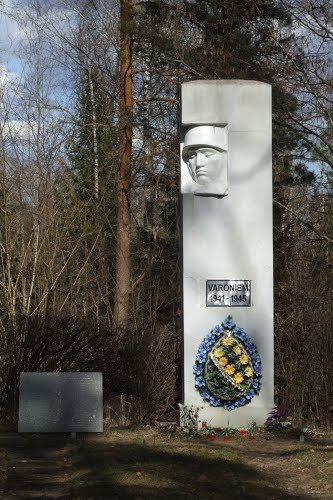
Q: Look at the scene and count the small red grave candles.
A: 3